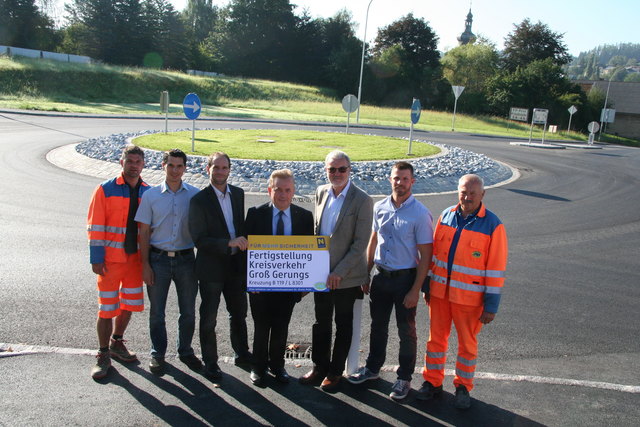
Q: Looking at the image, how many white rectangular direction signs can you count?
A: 2